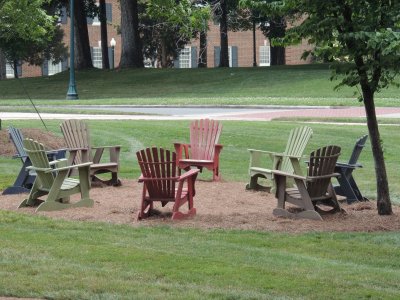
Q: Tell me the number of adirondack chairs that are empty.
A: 8